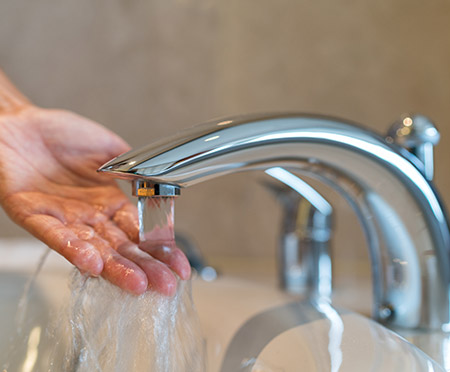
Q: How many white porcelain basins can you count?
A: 1